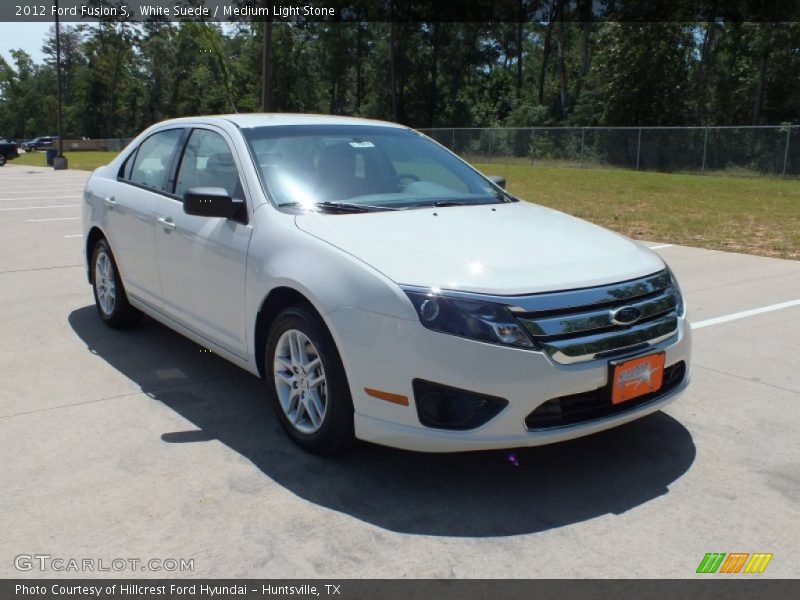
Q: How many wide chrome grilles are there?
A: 3